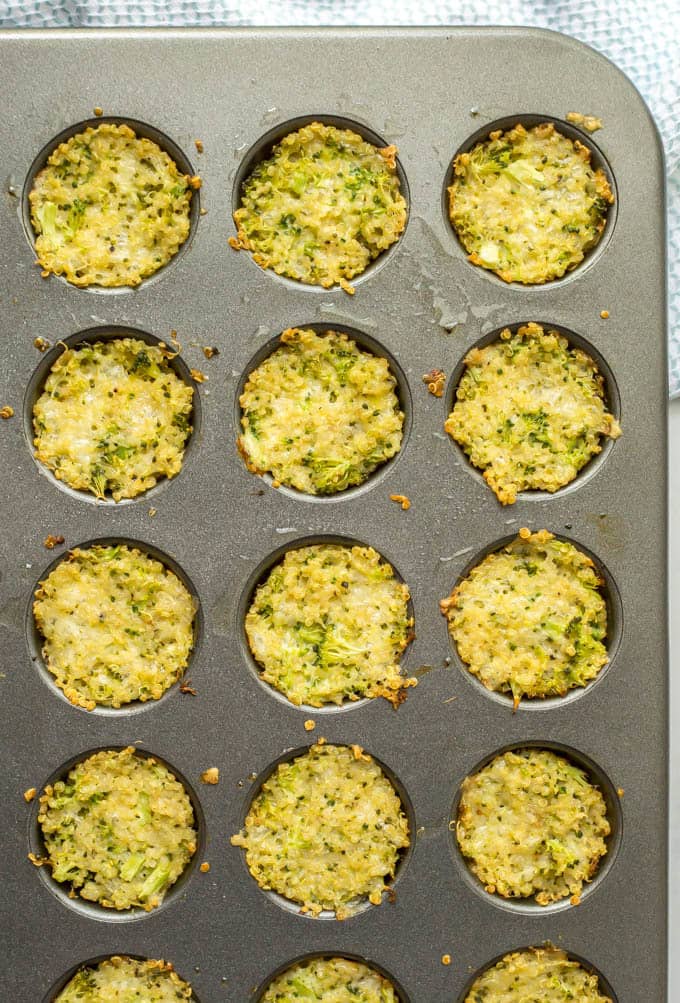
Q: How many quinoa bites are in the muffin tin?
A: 15